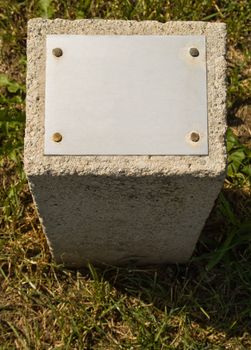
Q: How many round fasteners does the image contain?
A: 4